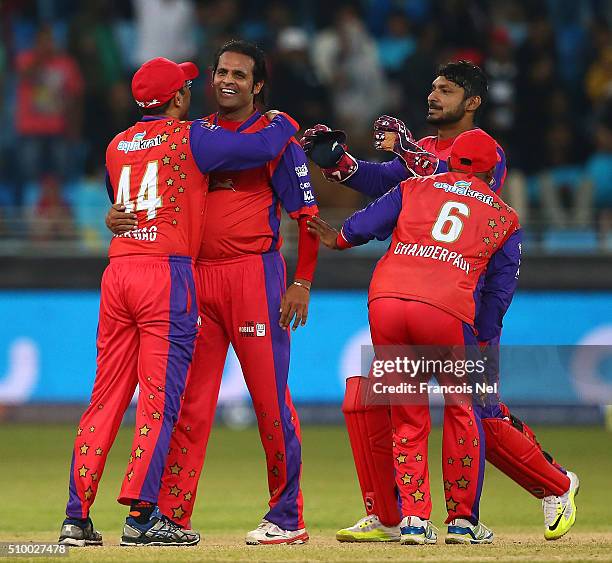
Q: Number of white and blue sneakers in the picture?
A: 2